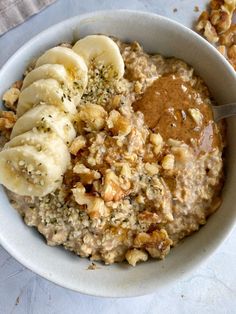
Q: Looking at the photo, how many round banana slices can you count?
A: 7